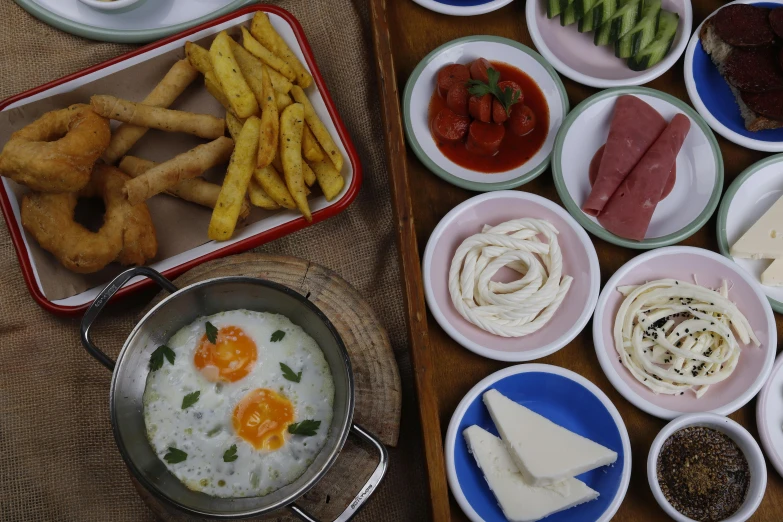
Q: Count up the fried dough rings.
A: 2